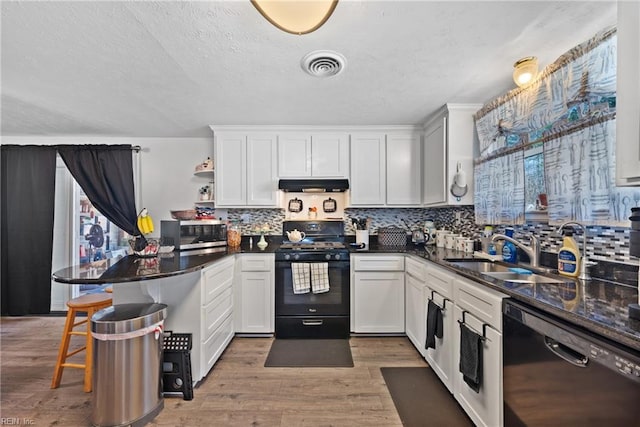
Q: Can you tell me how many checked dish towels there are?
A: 2